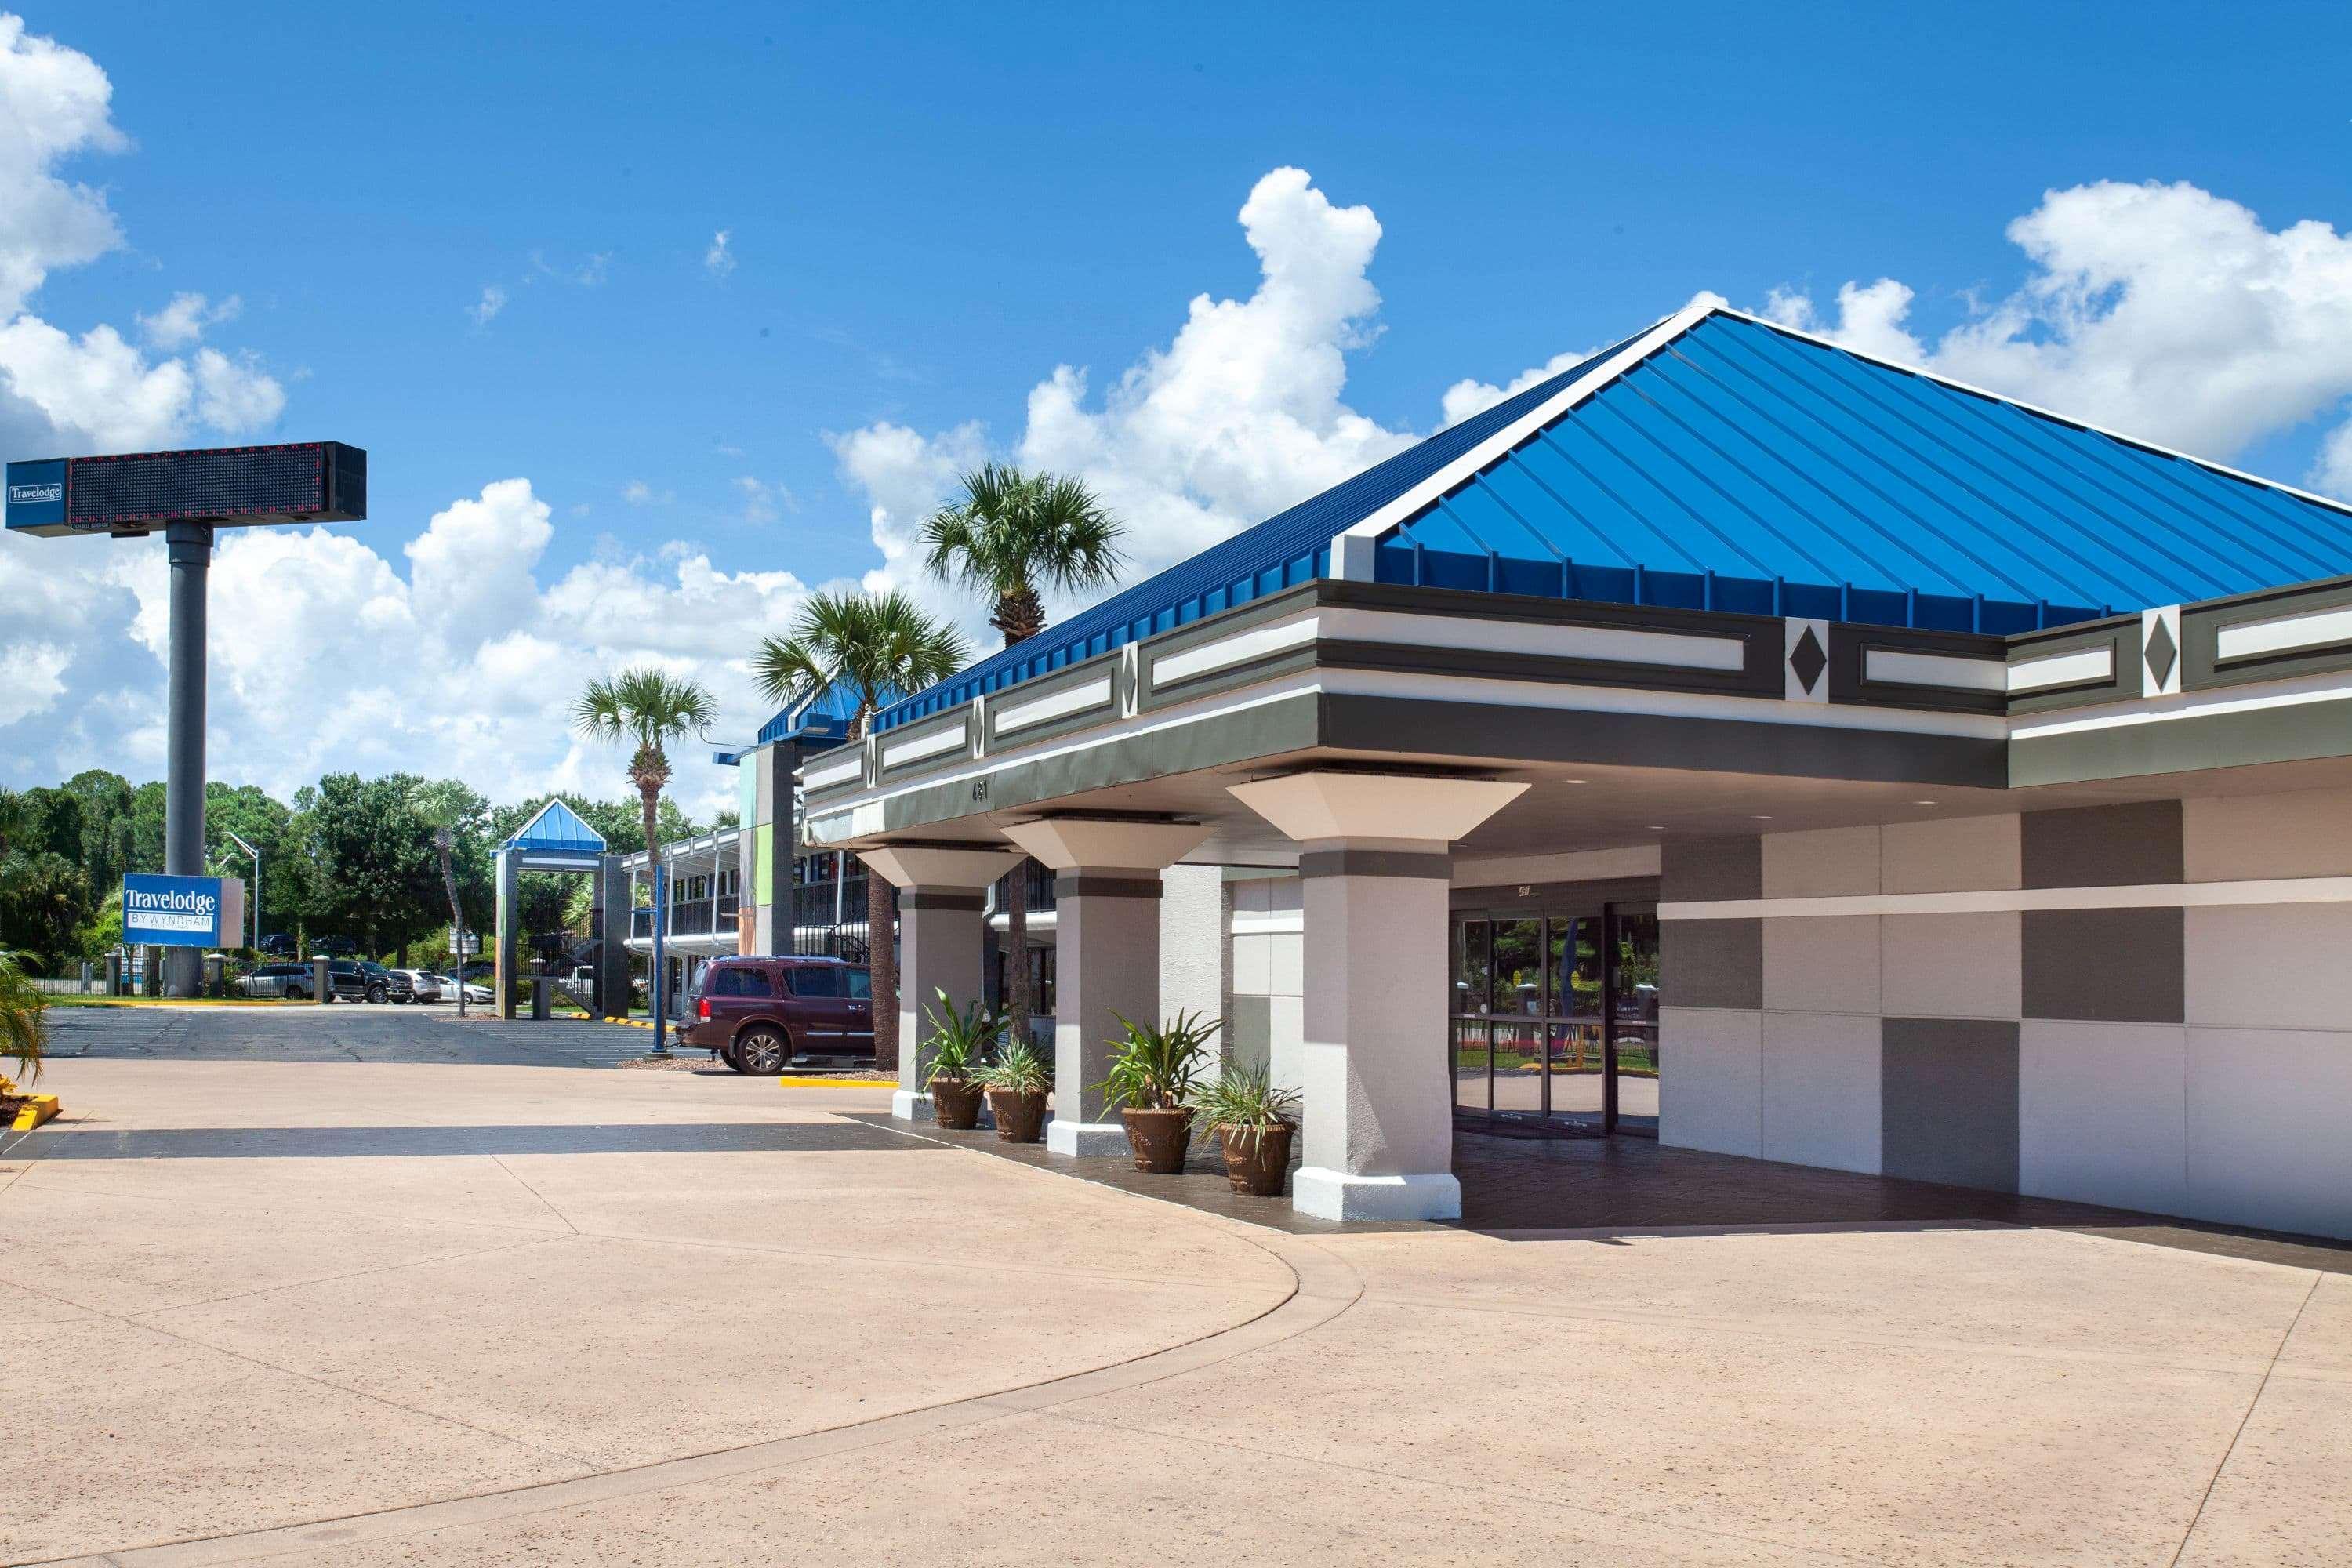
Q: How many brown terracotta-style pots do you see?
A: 4